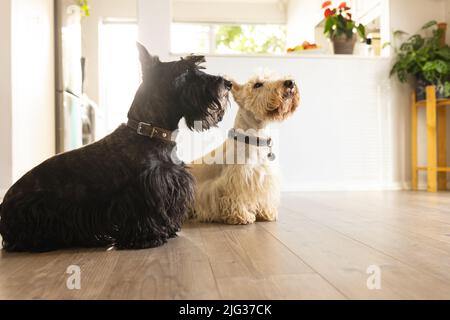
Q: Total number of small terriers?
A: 2